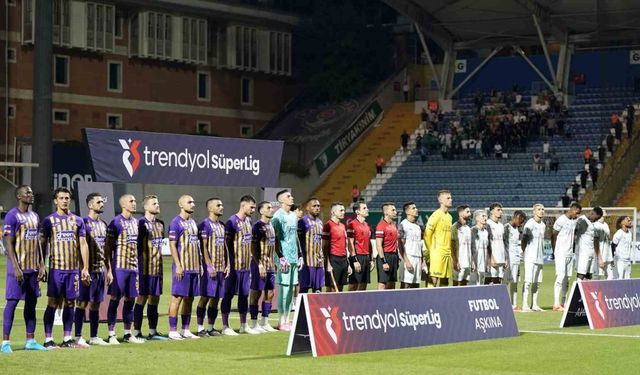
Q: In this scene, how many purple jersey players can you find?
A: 10